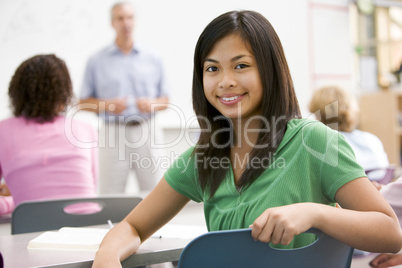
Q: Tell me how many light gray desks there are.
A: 1